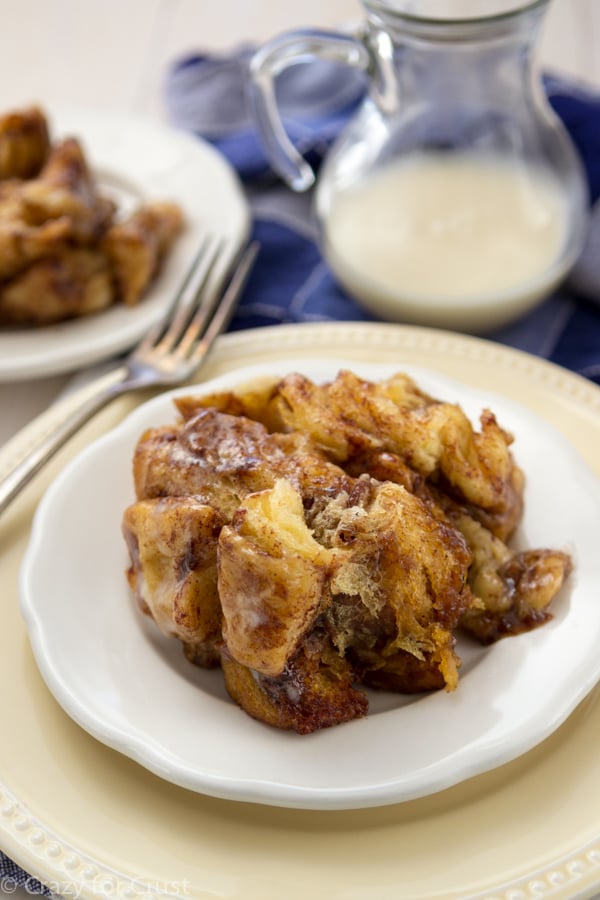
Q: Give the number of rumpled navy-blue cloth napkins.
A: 1